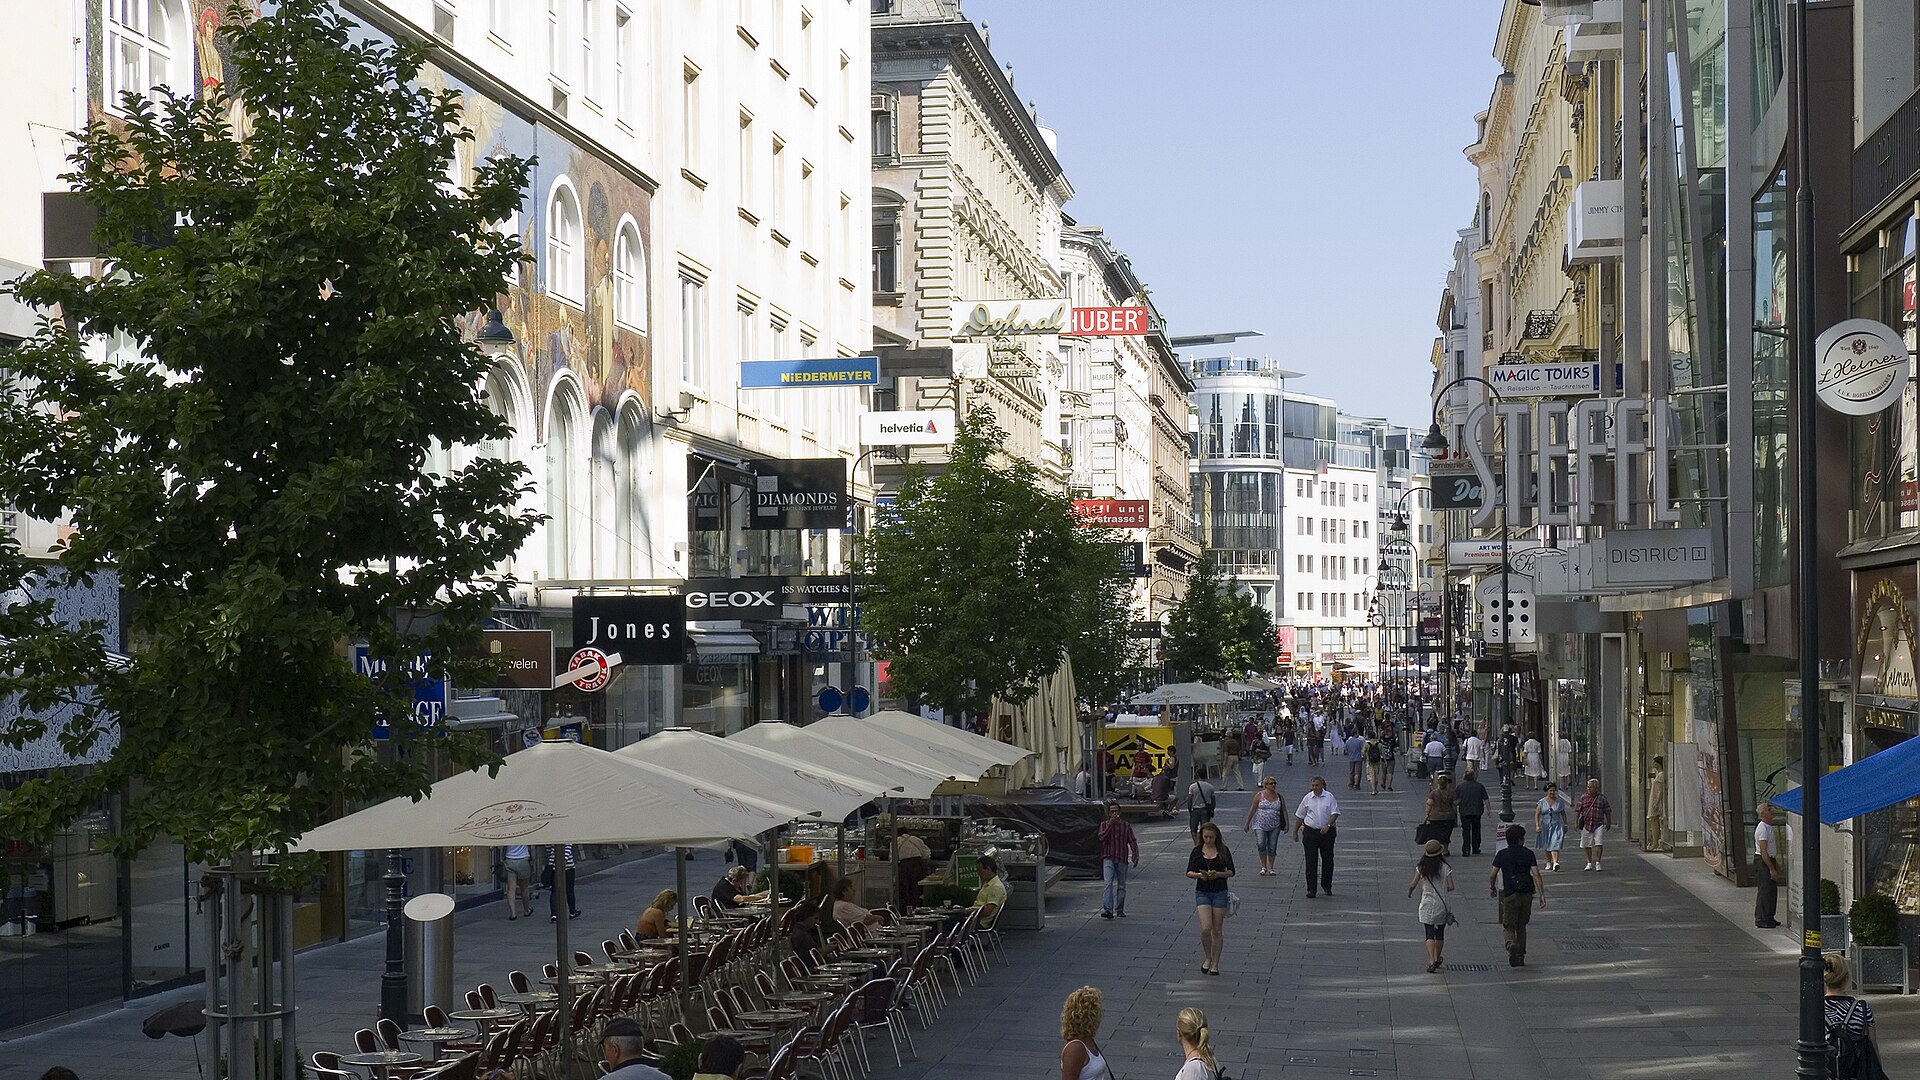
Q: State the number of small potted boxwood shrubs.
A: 2